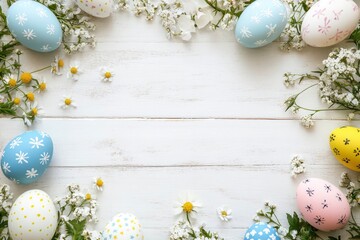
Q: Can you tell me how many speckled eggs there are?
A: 3